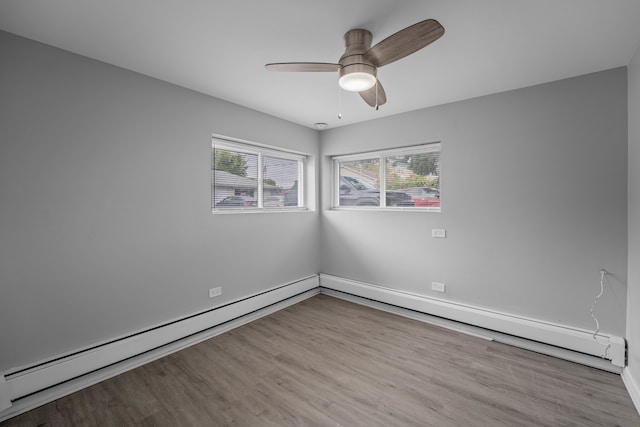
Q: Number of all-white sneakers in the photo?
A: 0